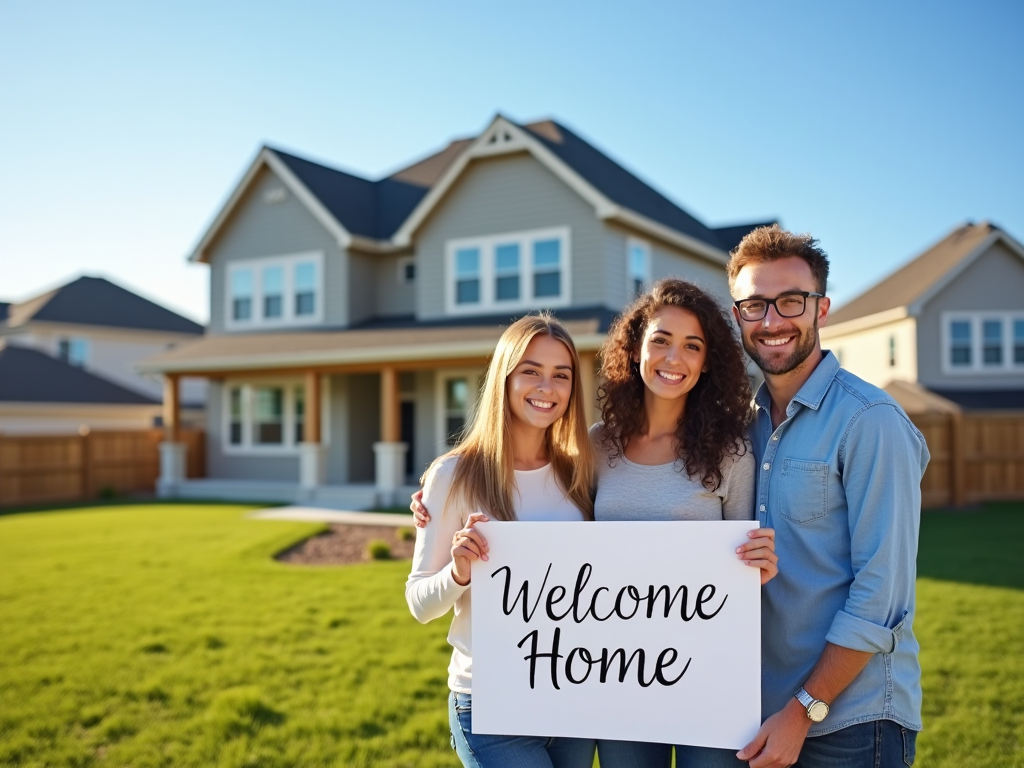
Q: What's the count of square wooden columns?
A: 3